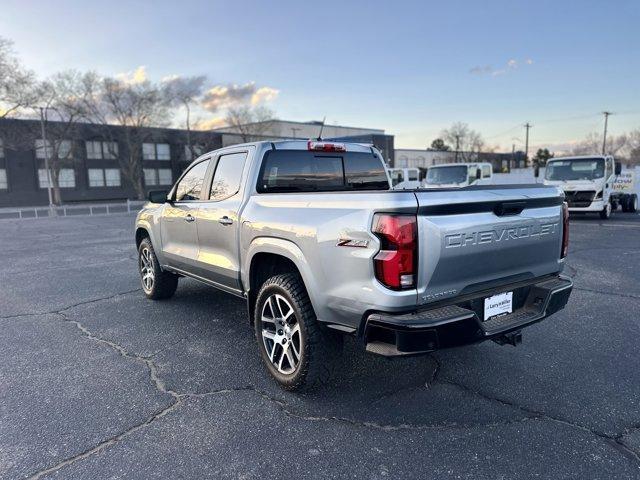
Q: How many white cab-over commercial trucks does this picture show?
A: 3